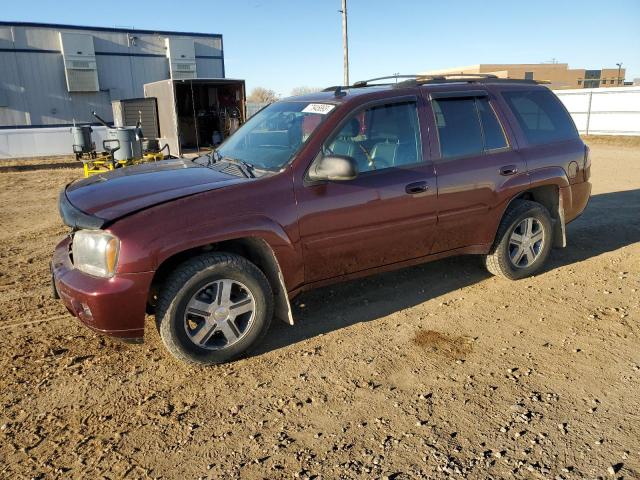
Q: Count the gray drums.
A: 2